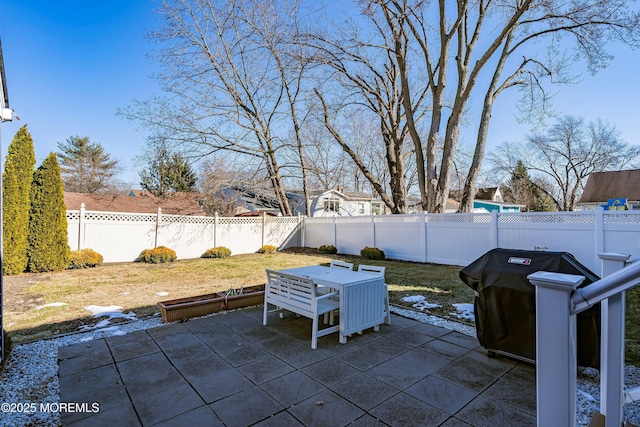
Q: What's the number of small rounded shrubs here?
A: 6